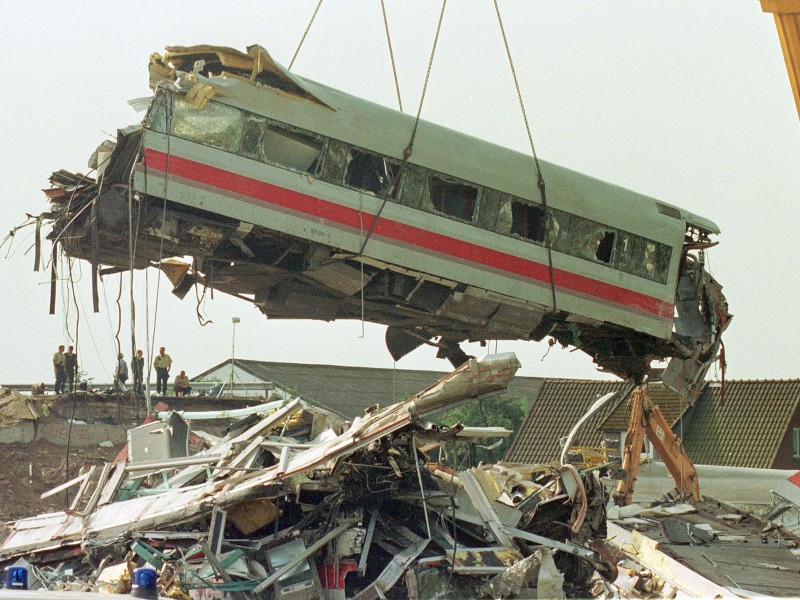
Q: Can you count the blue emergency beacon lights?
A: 2